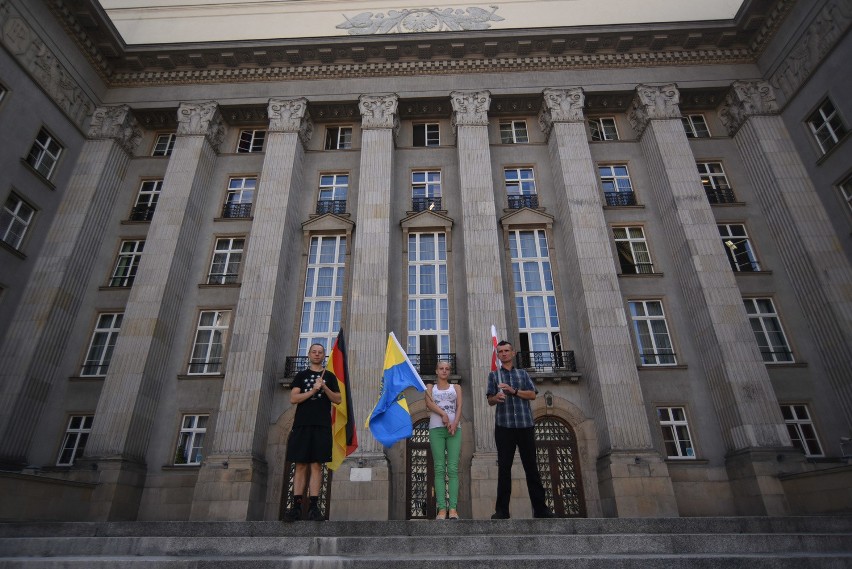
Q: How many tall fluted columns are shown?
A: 8